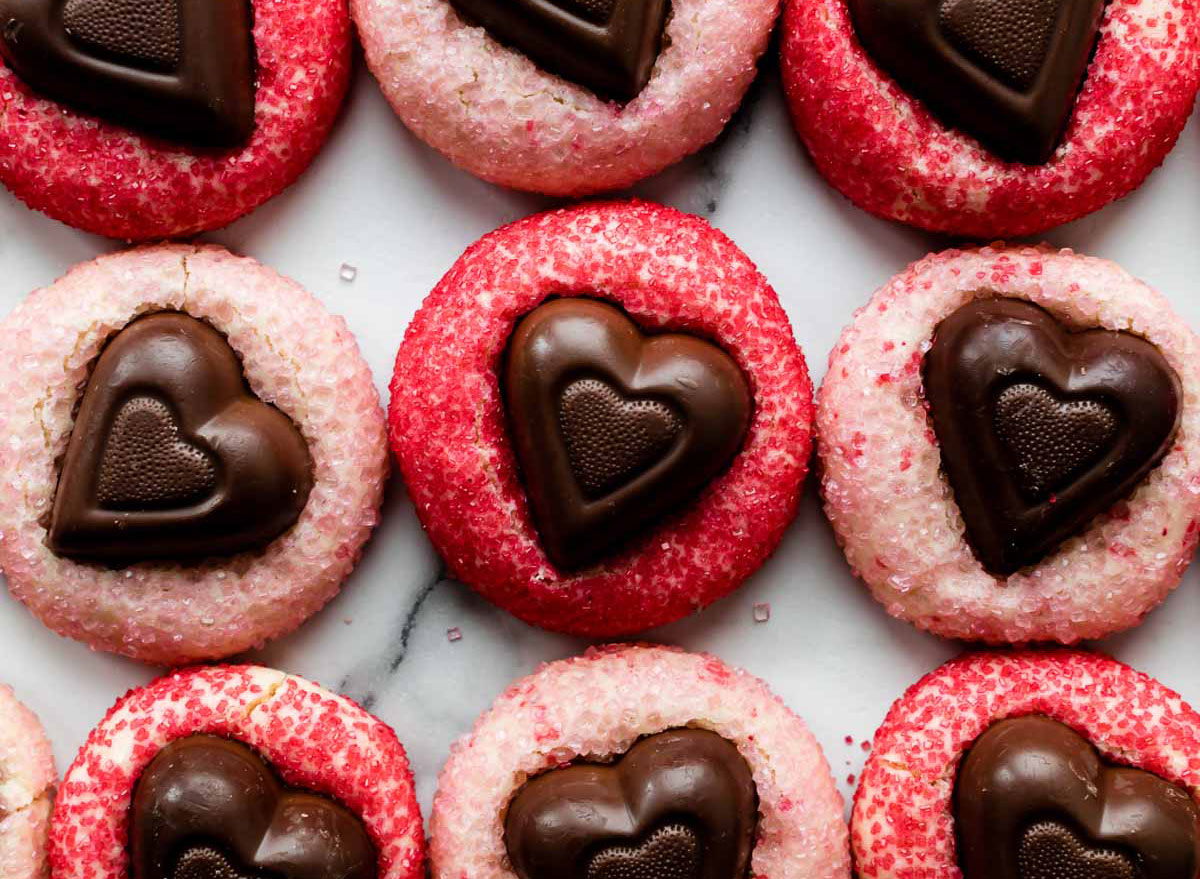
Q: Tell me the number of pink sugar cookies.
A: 5